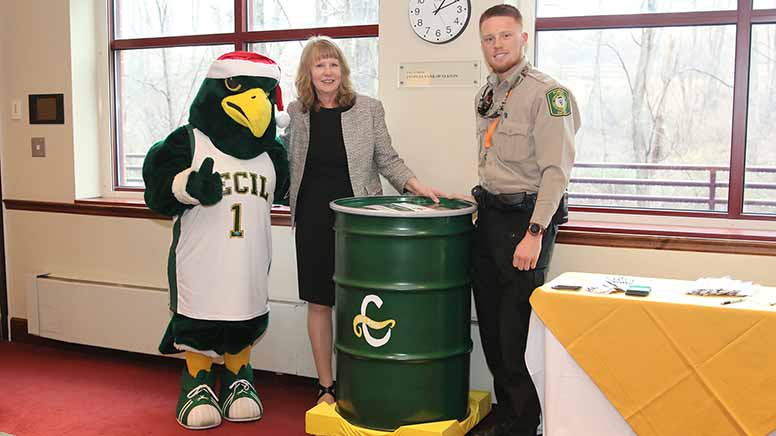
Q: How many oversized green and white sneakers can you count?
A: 2